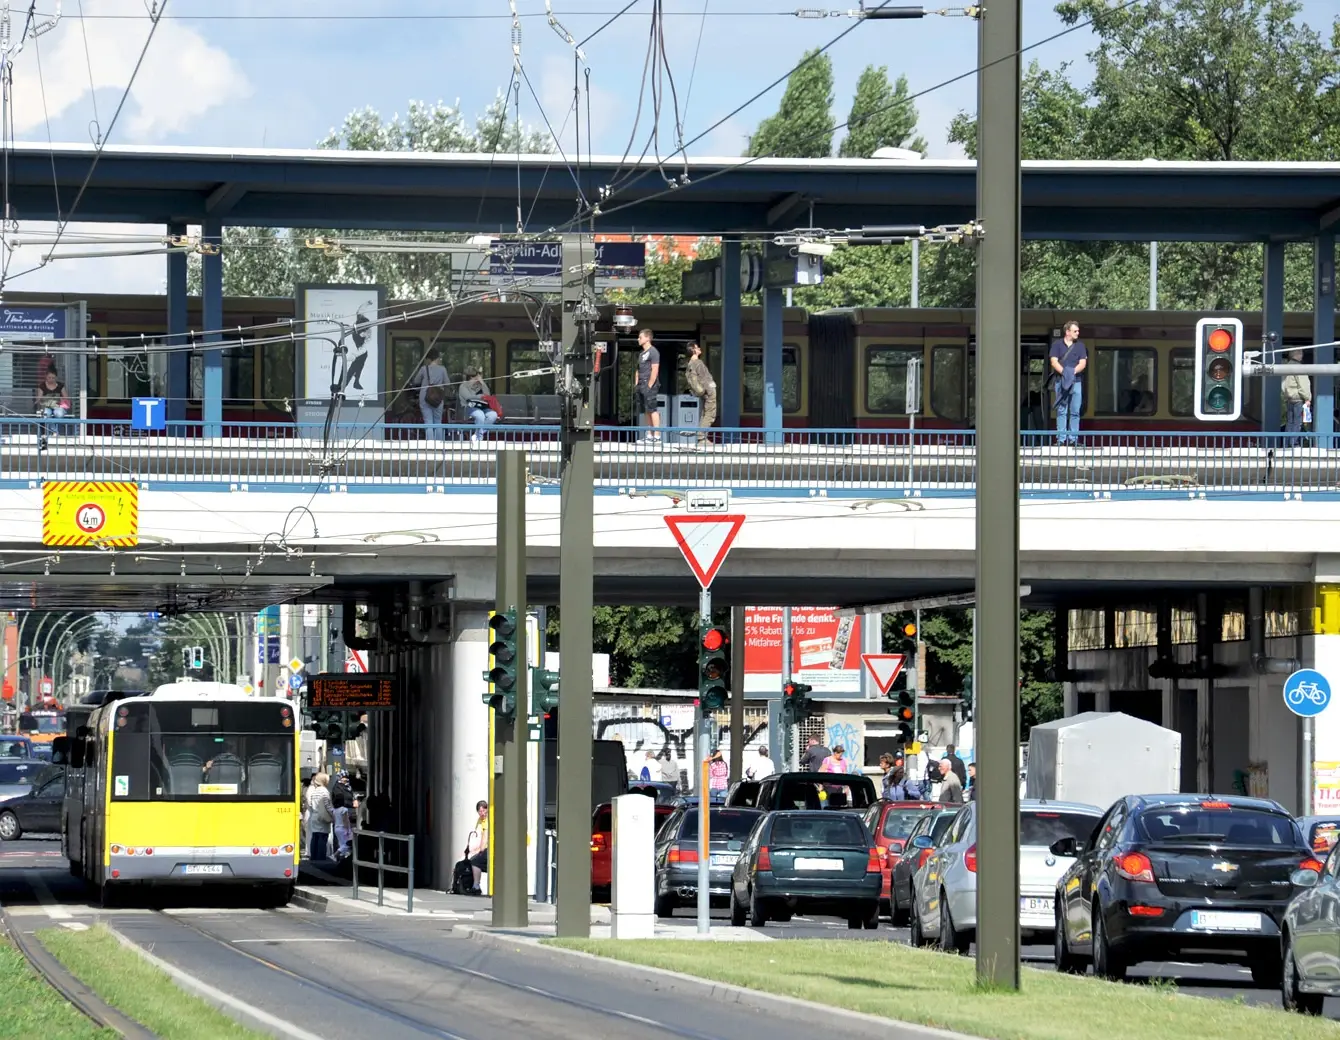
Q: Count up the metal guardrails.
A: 2